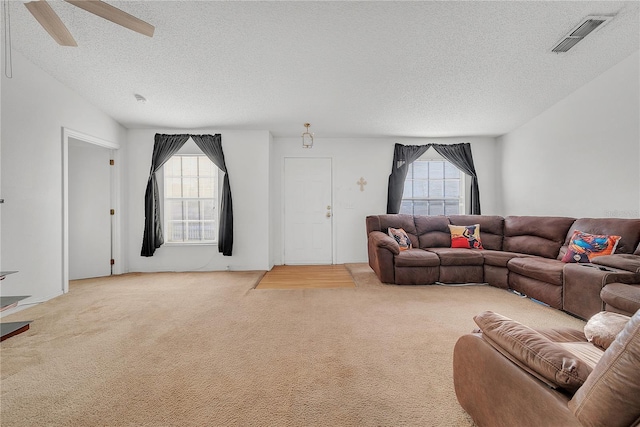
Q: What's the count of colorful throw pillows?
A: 3